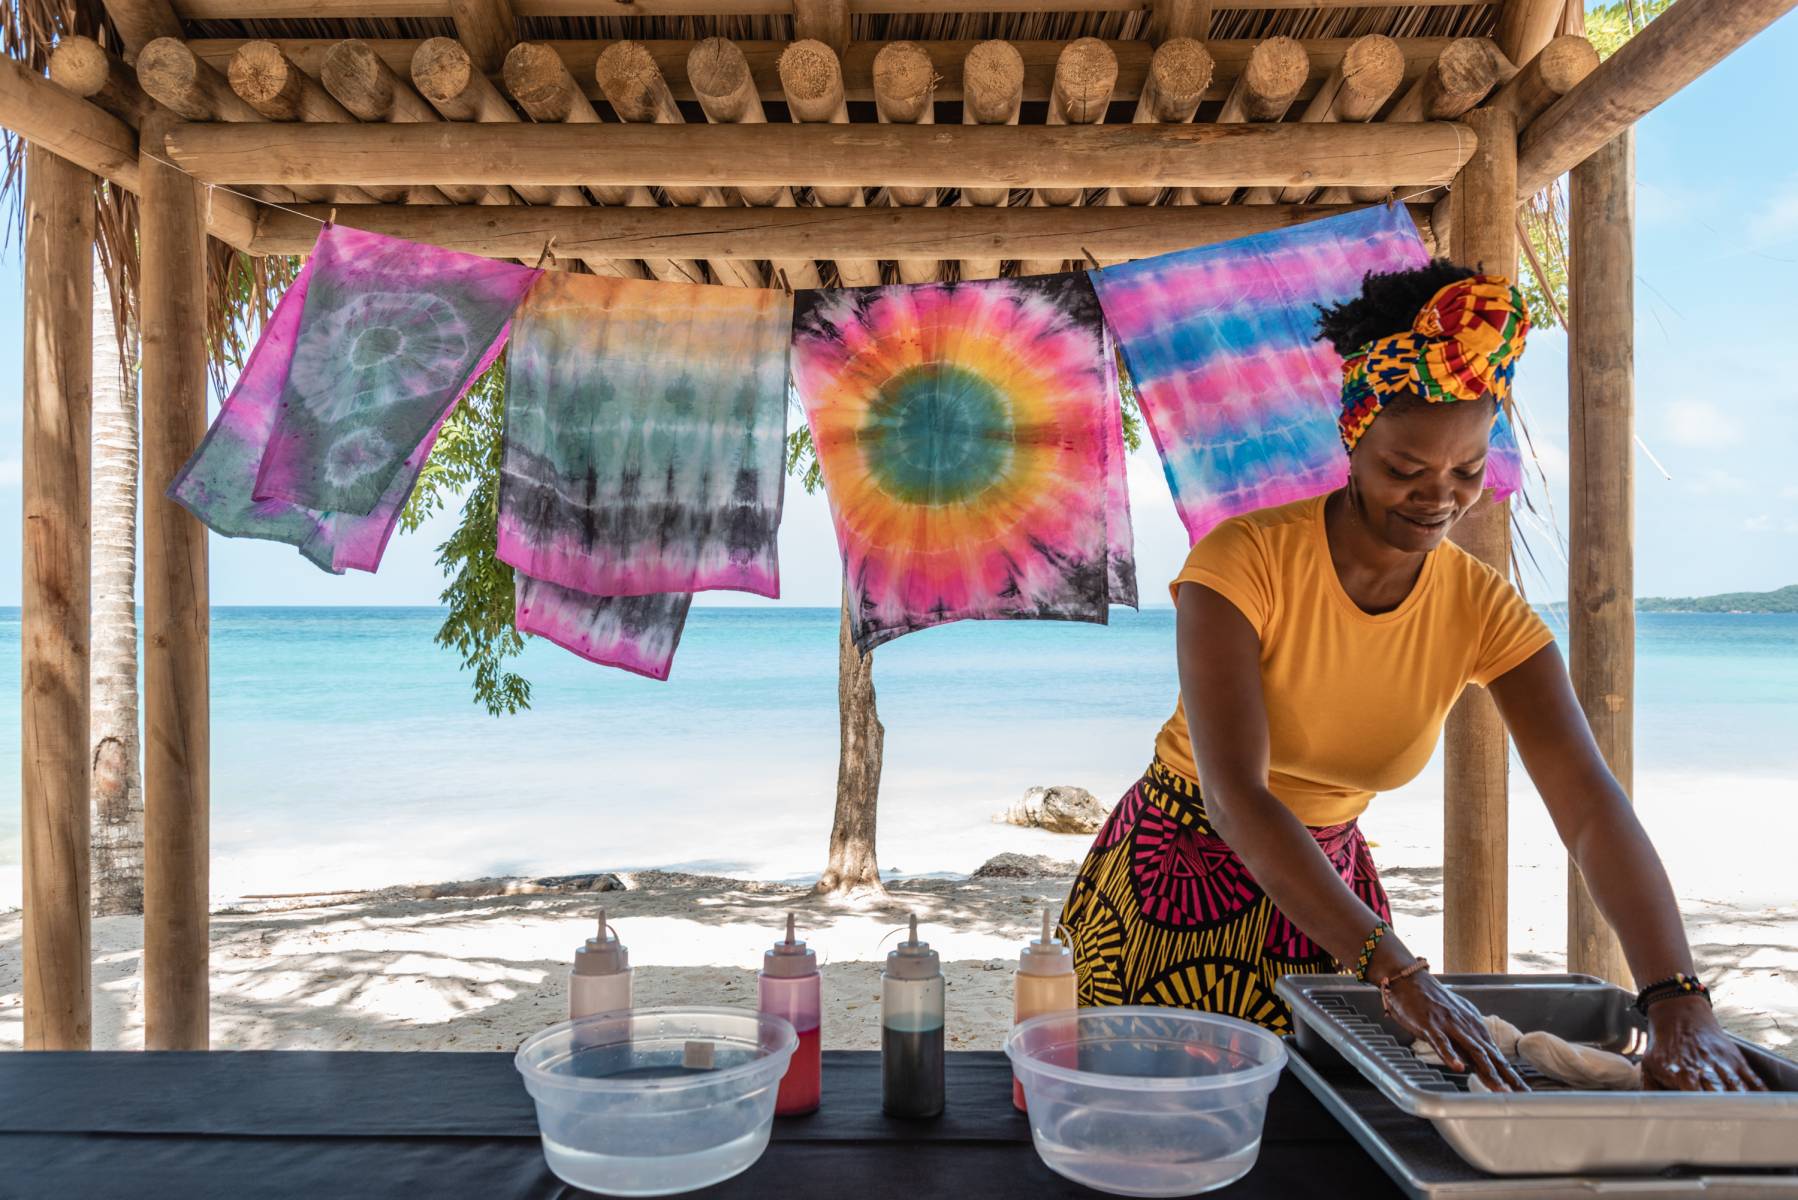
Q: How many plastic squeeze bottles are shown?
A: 4